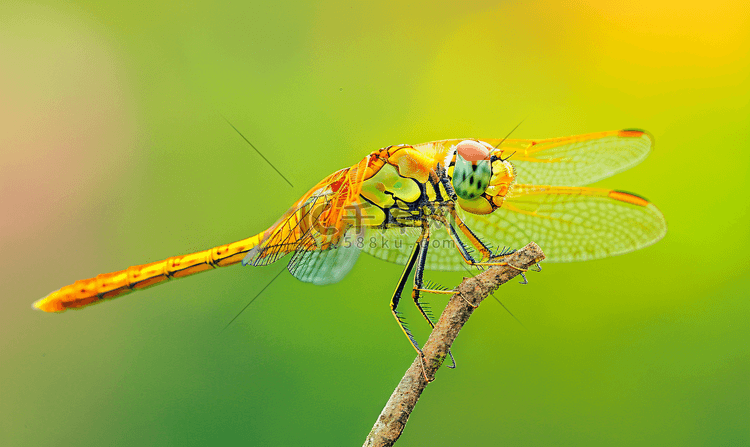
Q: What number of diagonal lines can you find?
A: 4